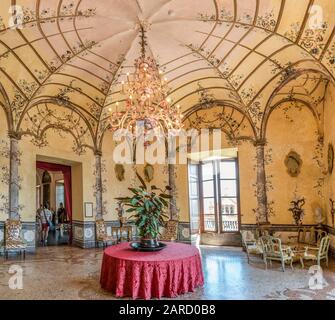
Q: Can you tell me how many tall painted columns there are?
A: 4